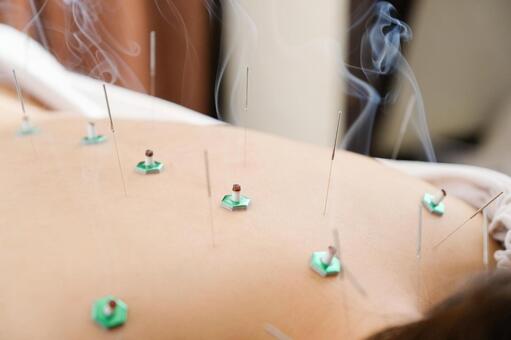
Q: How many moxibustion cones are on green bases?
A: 7